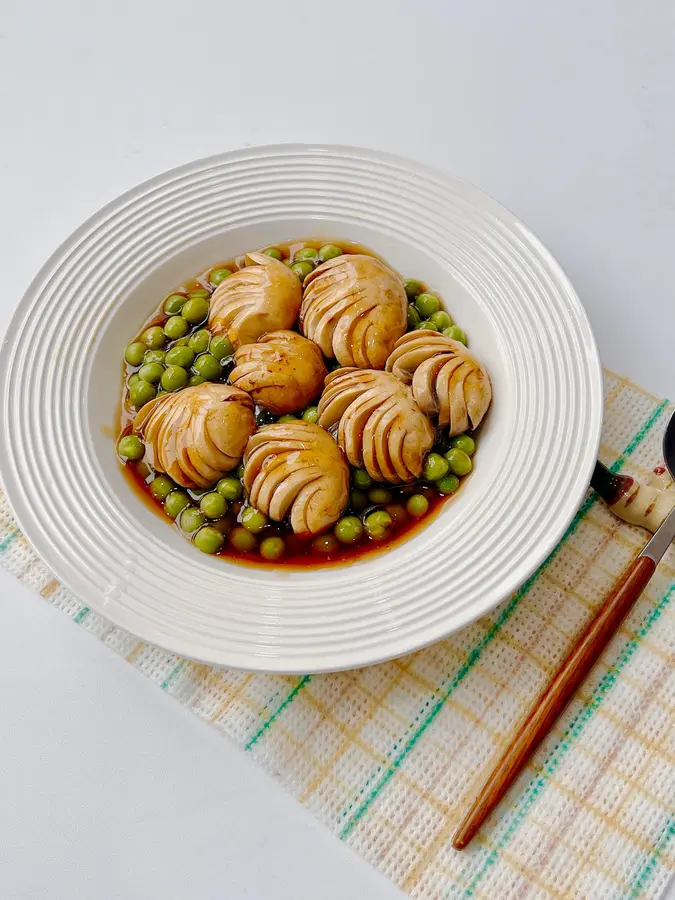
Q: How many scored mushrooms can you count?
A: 7